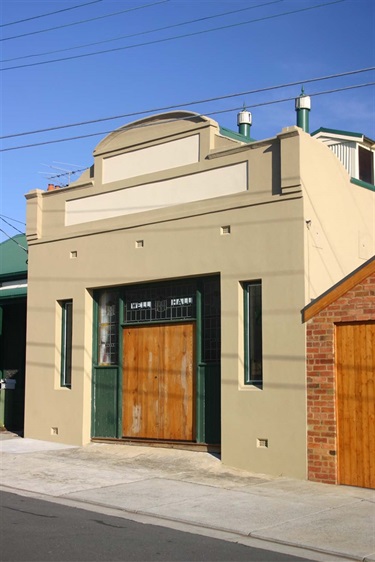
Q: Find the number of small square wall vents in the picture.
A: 5